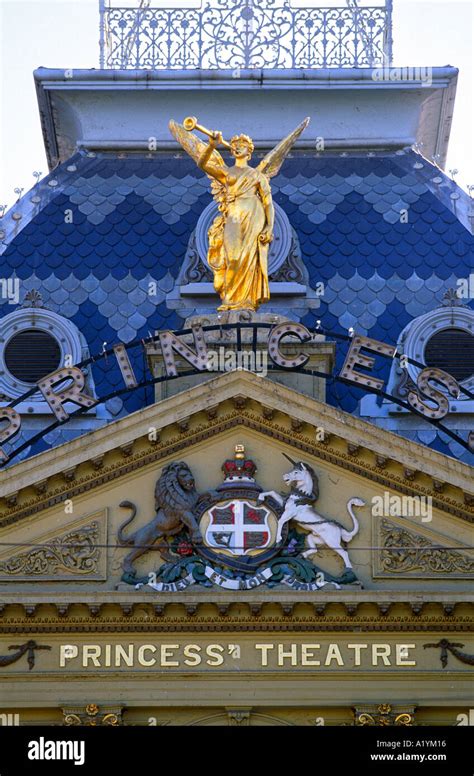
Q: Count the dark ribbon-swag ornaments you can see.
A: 2